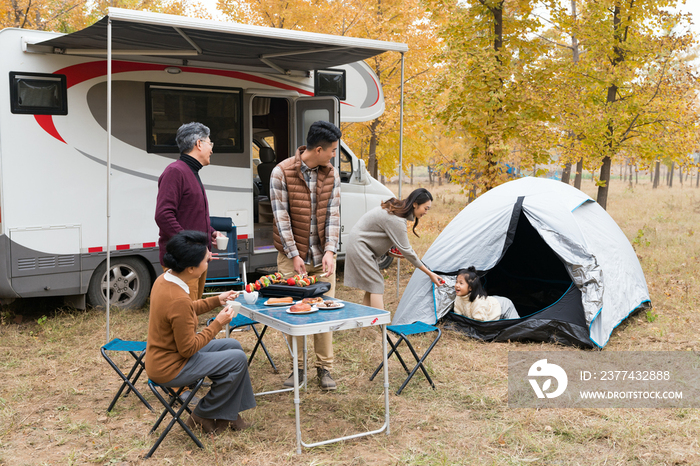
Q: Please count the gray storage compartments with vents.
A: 1